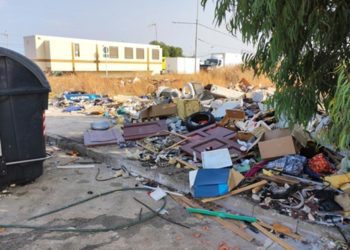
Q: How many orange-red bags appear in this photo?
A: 1